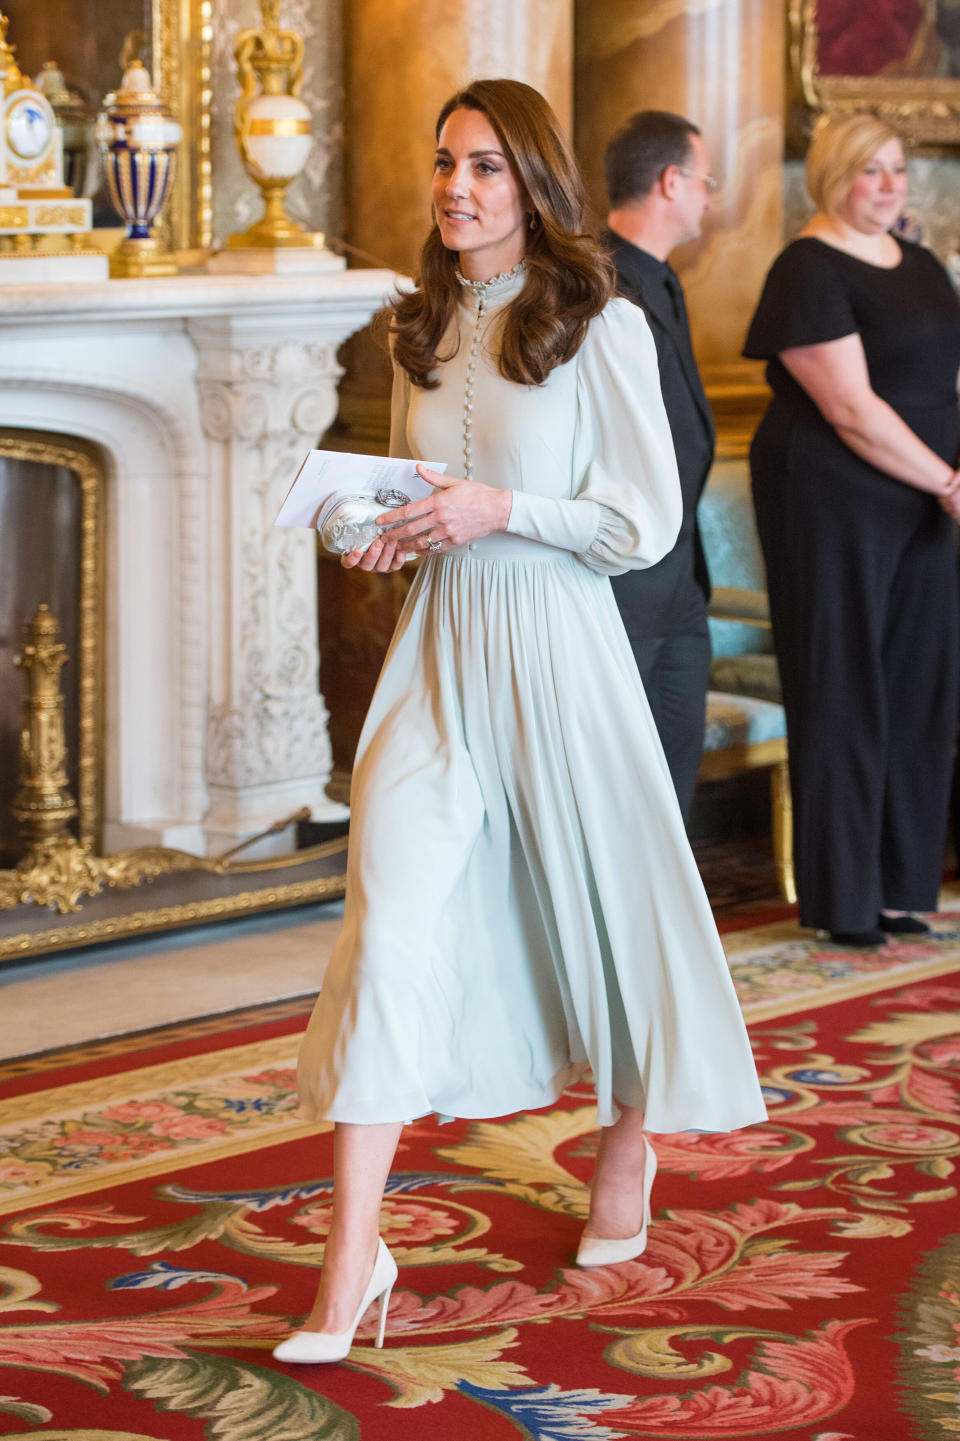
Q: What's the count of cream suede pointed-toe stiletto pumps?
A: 2